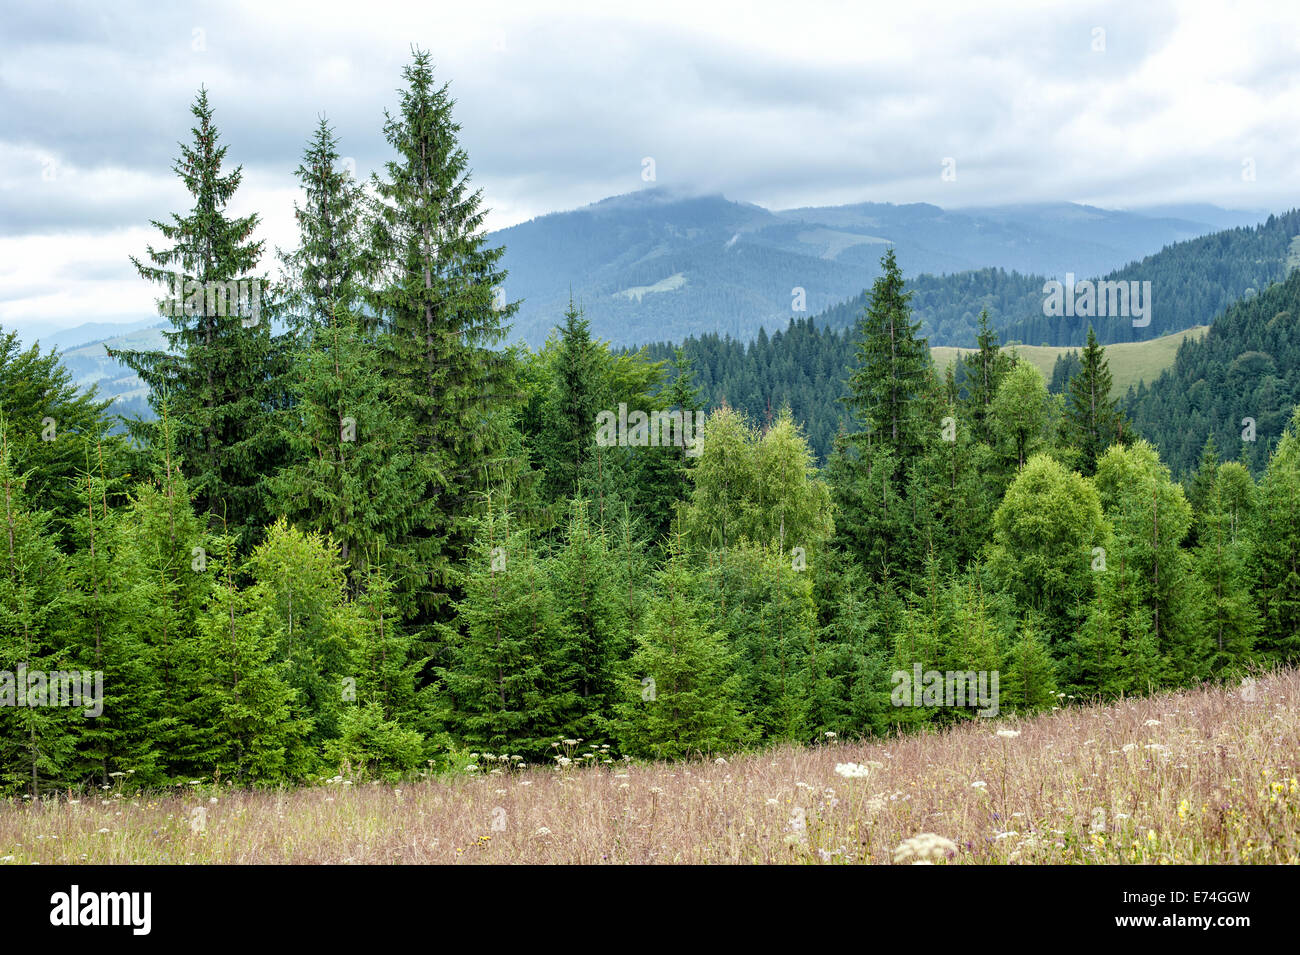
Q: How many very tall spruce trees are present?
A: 3